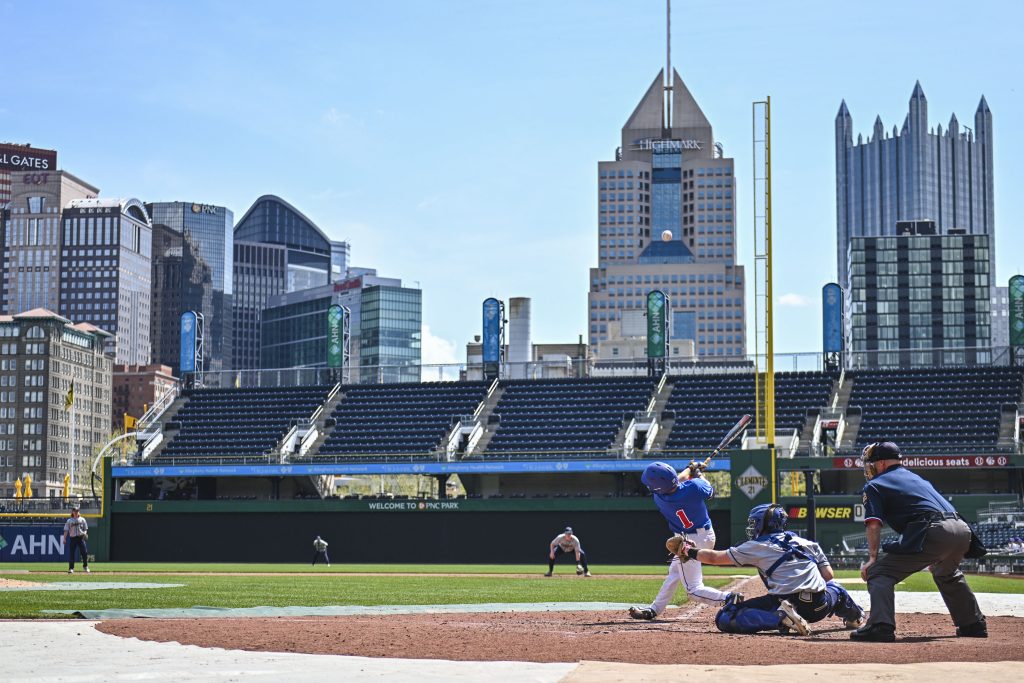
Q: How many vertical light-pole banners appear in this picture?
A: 6